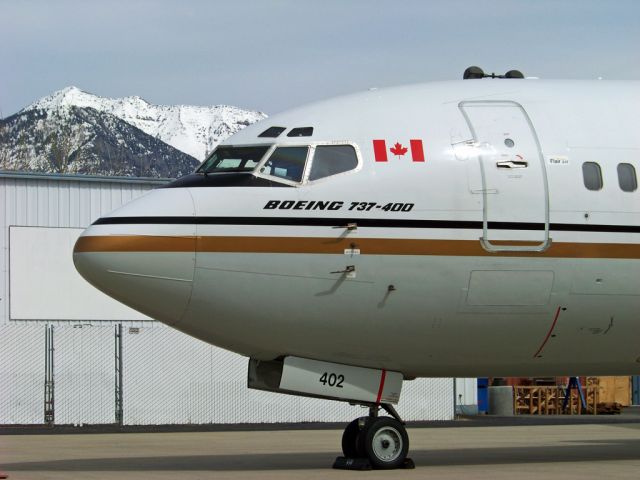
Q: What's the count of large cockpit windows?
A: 3